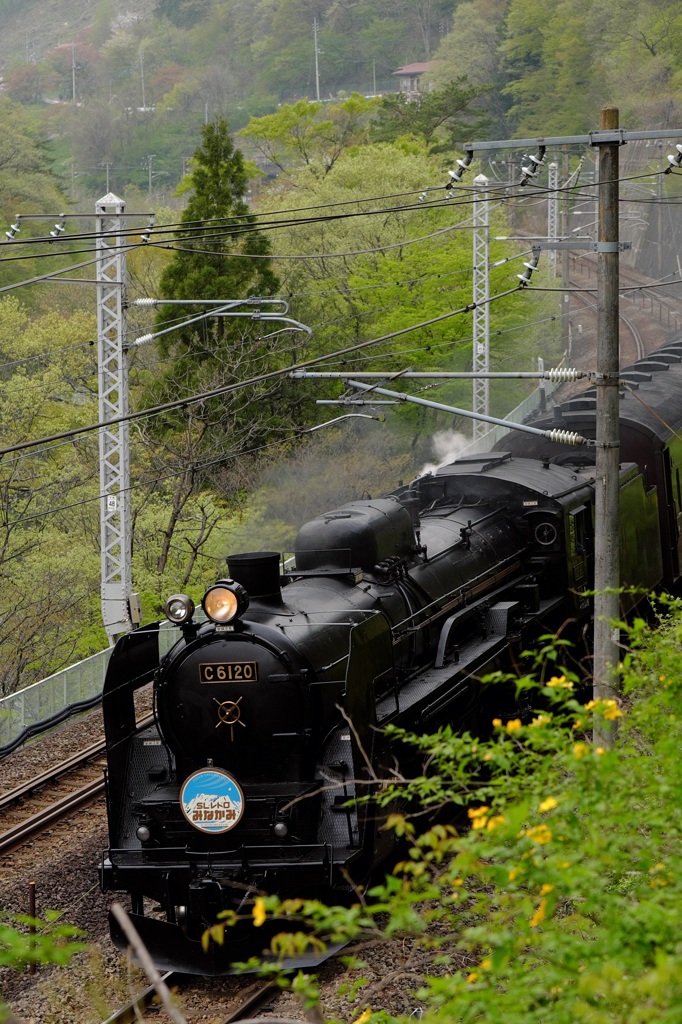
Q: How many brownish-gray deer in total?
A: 0